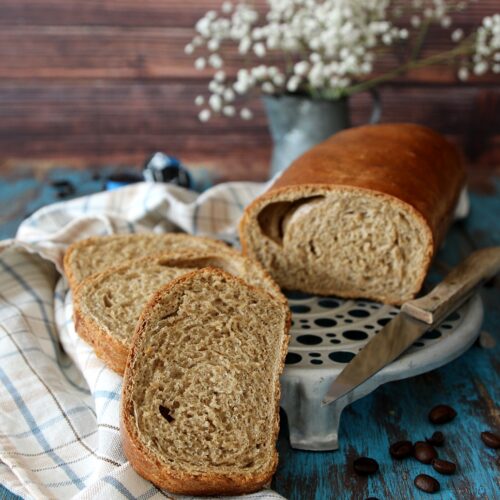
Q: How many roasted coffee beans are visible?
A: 8